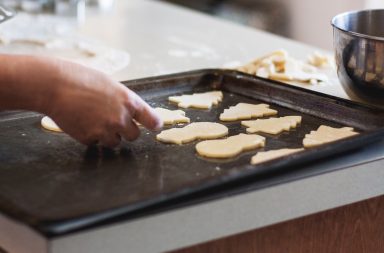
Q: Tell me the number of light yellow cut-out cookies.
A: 9